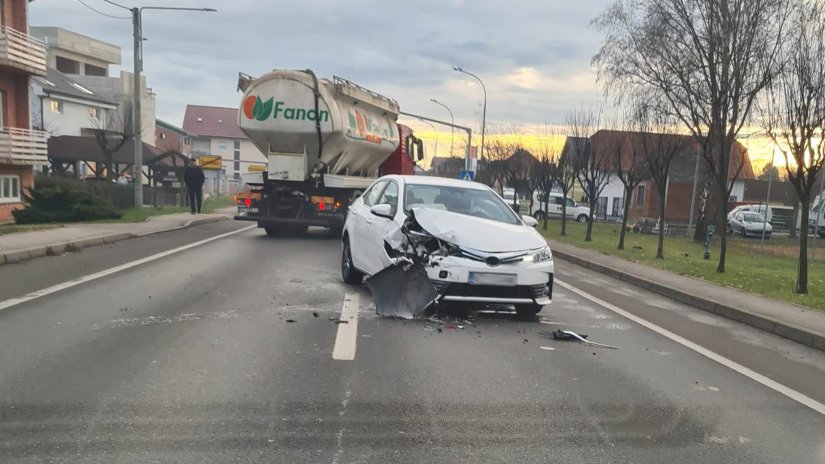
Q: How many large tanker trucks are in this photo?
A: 1